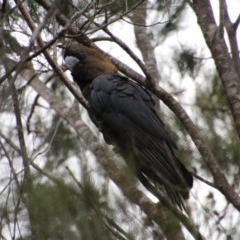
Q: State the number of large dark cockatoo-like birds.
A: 1